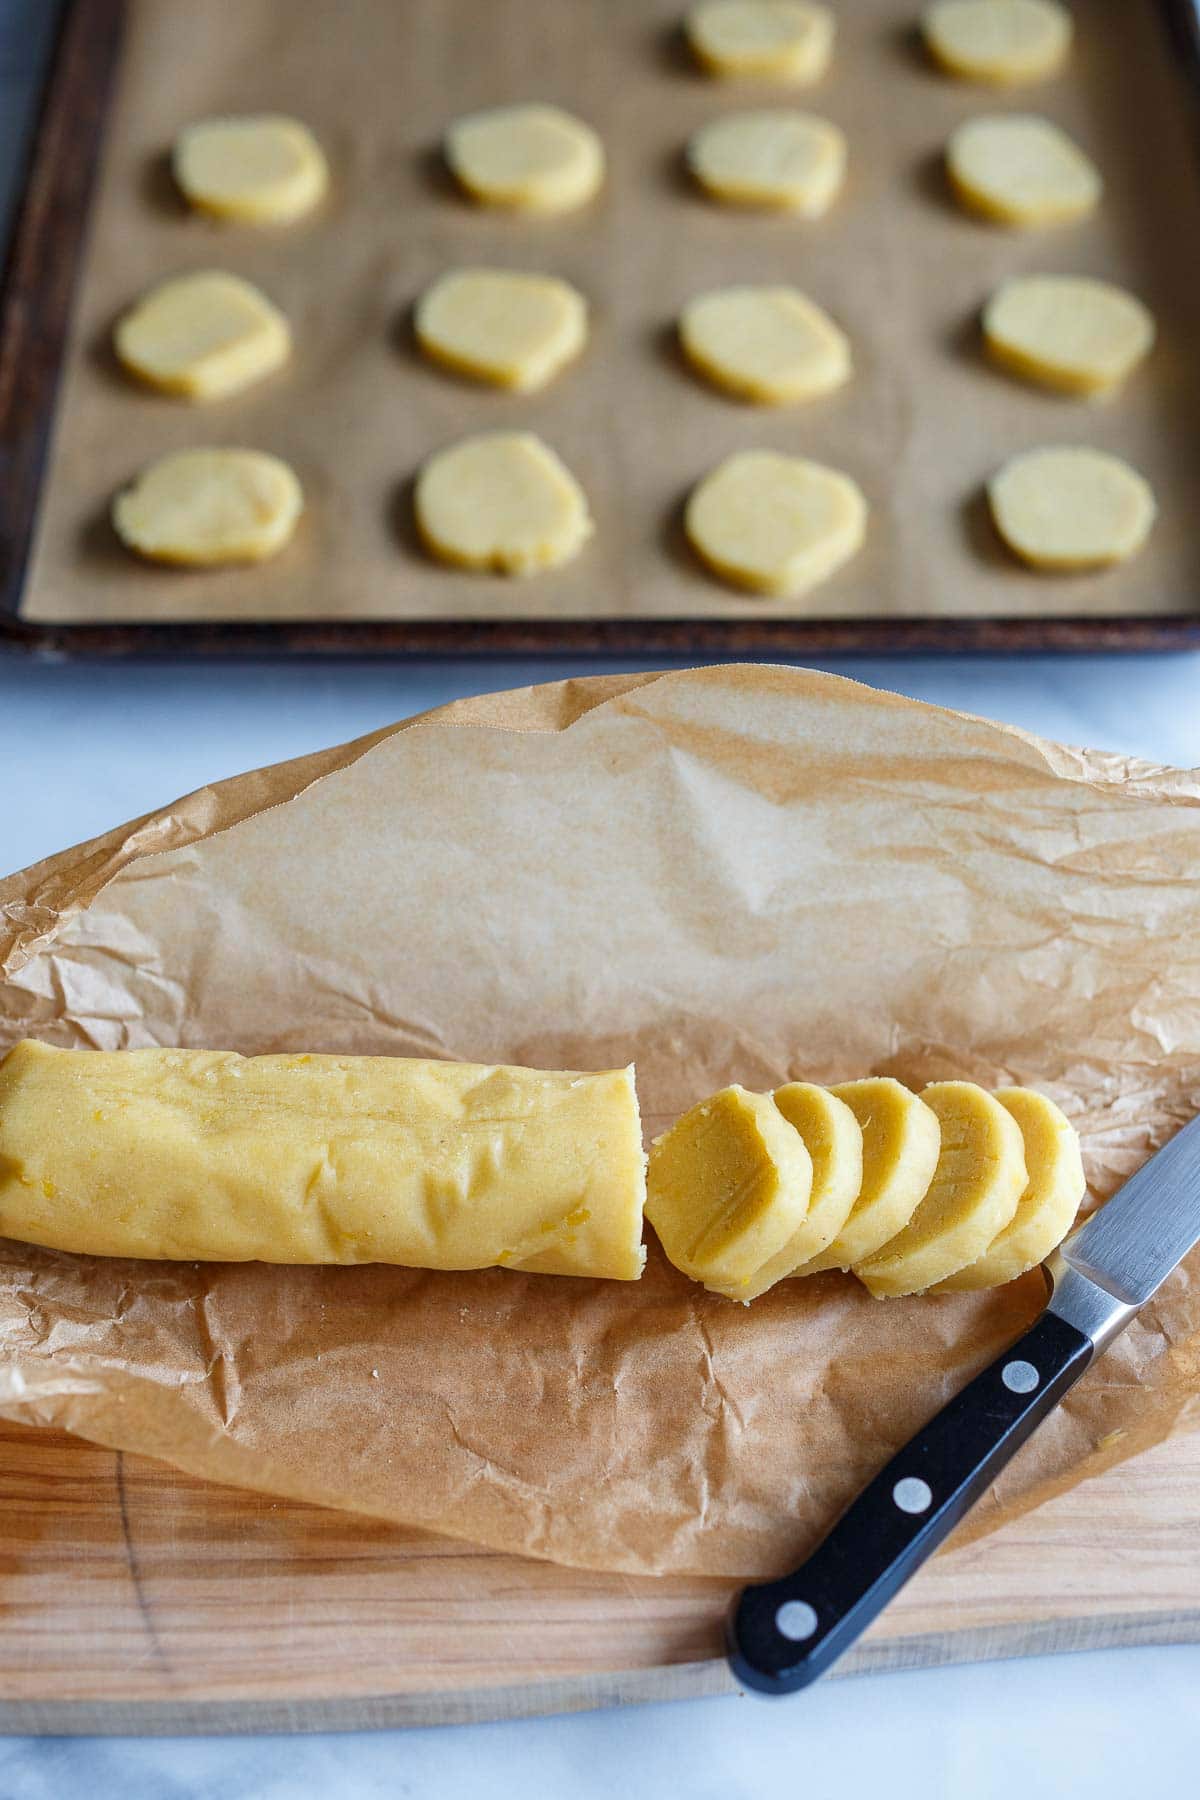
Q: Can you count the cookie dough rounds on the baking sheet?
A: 14